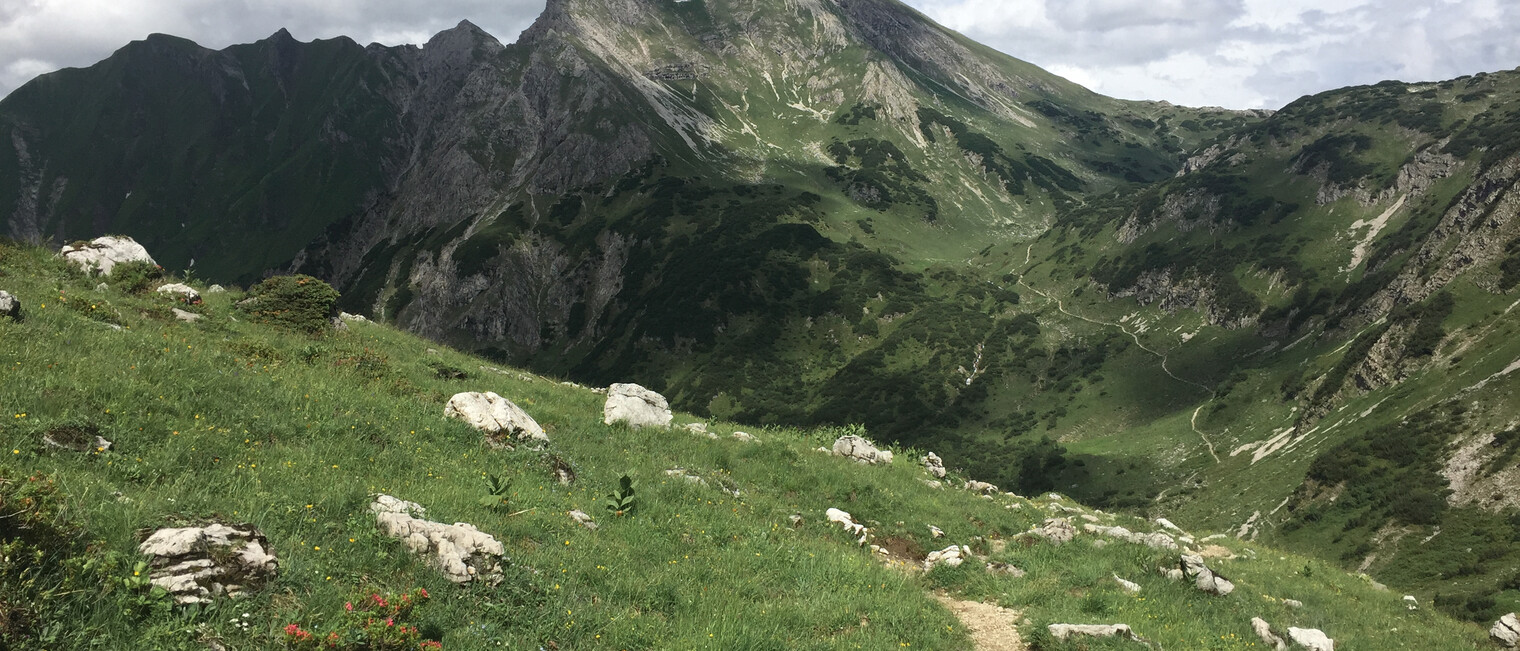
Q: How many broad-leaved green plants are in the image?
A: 2